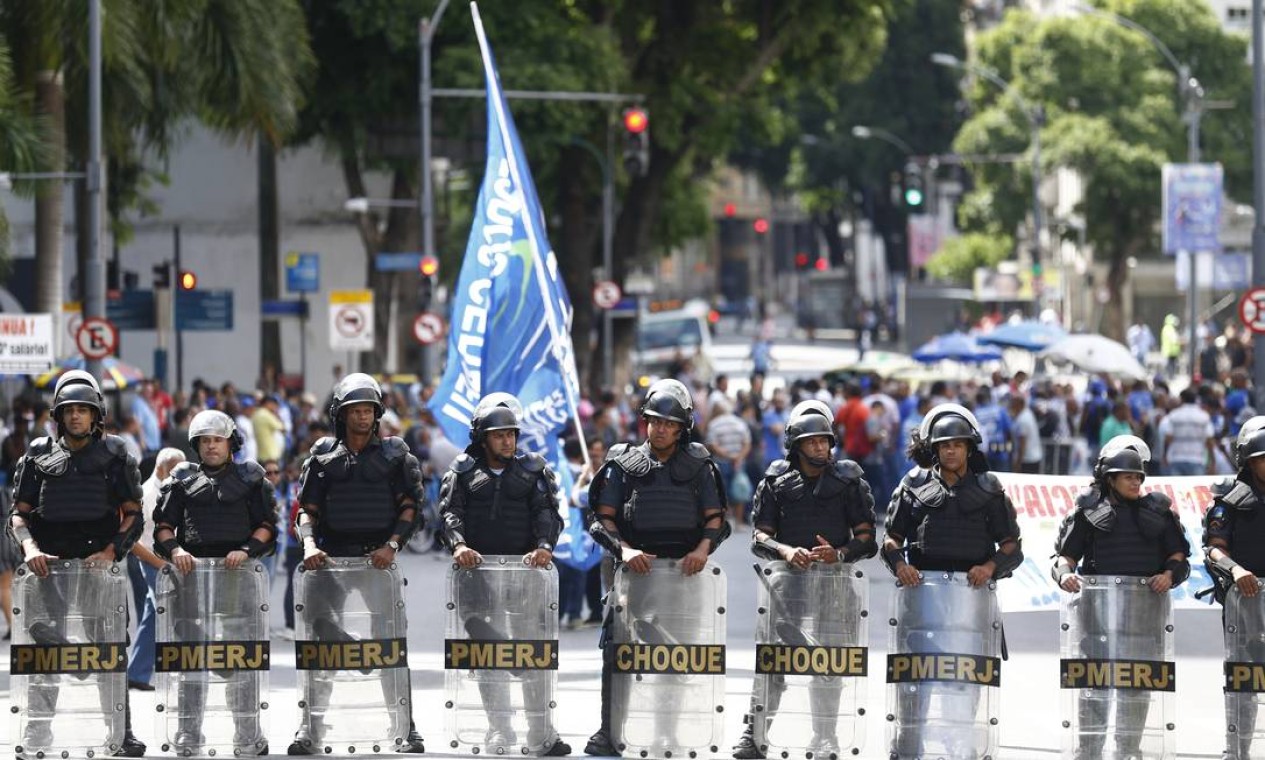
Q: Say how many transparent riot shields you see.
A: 9